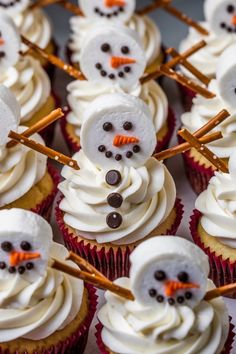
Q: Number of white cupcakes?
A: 11